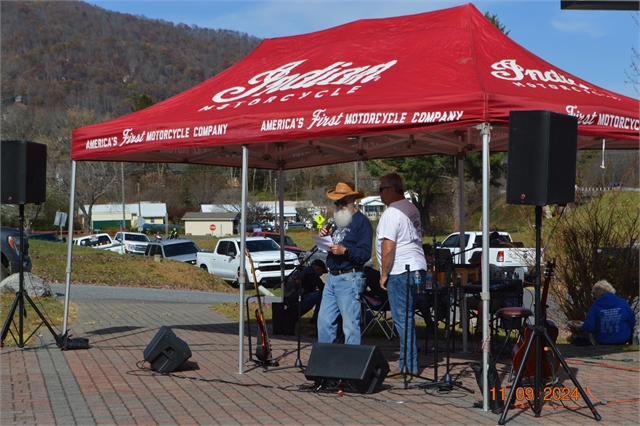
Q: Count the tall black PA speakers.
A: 2